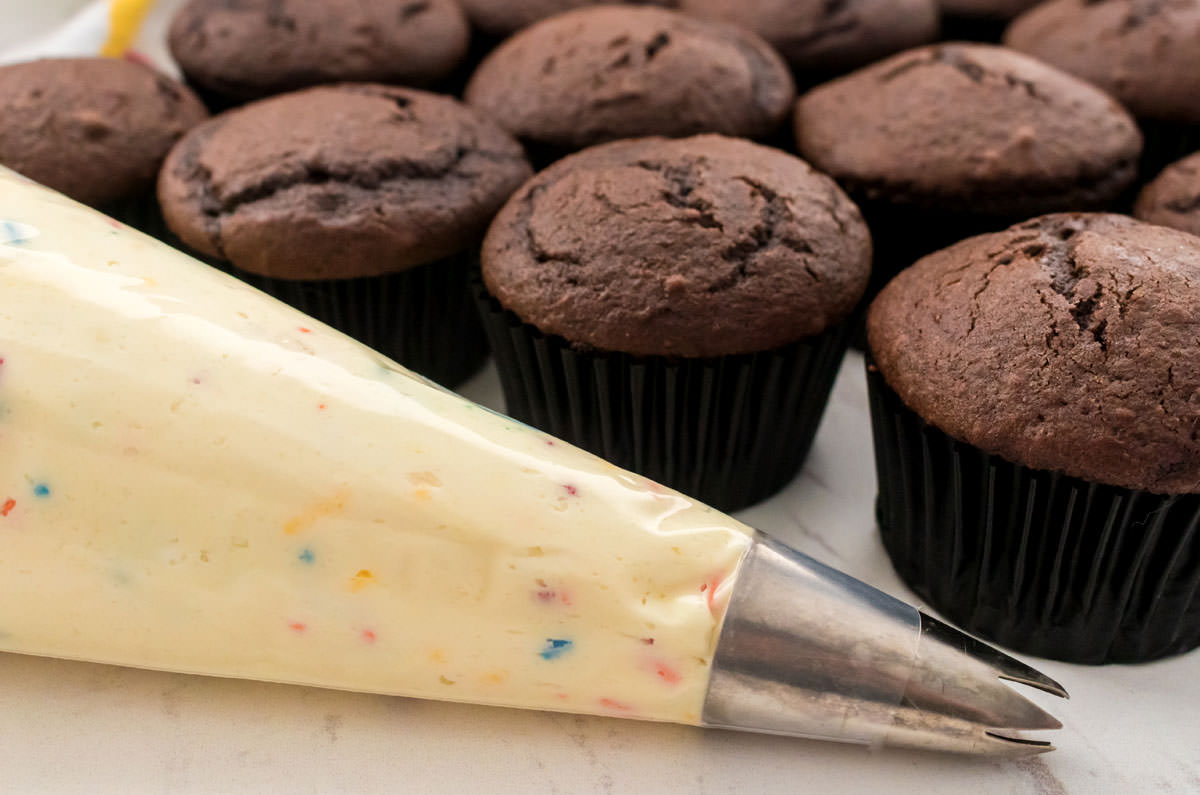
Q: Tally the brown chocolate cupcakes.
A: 12